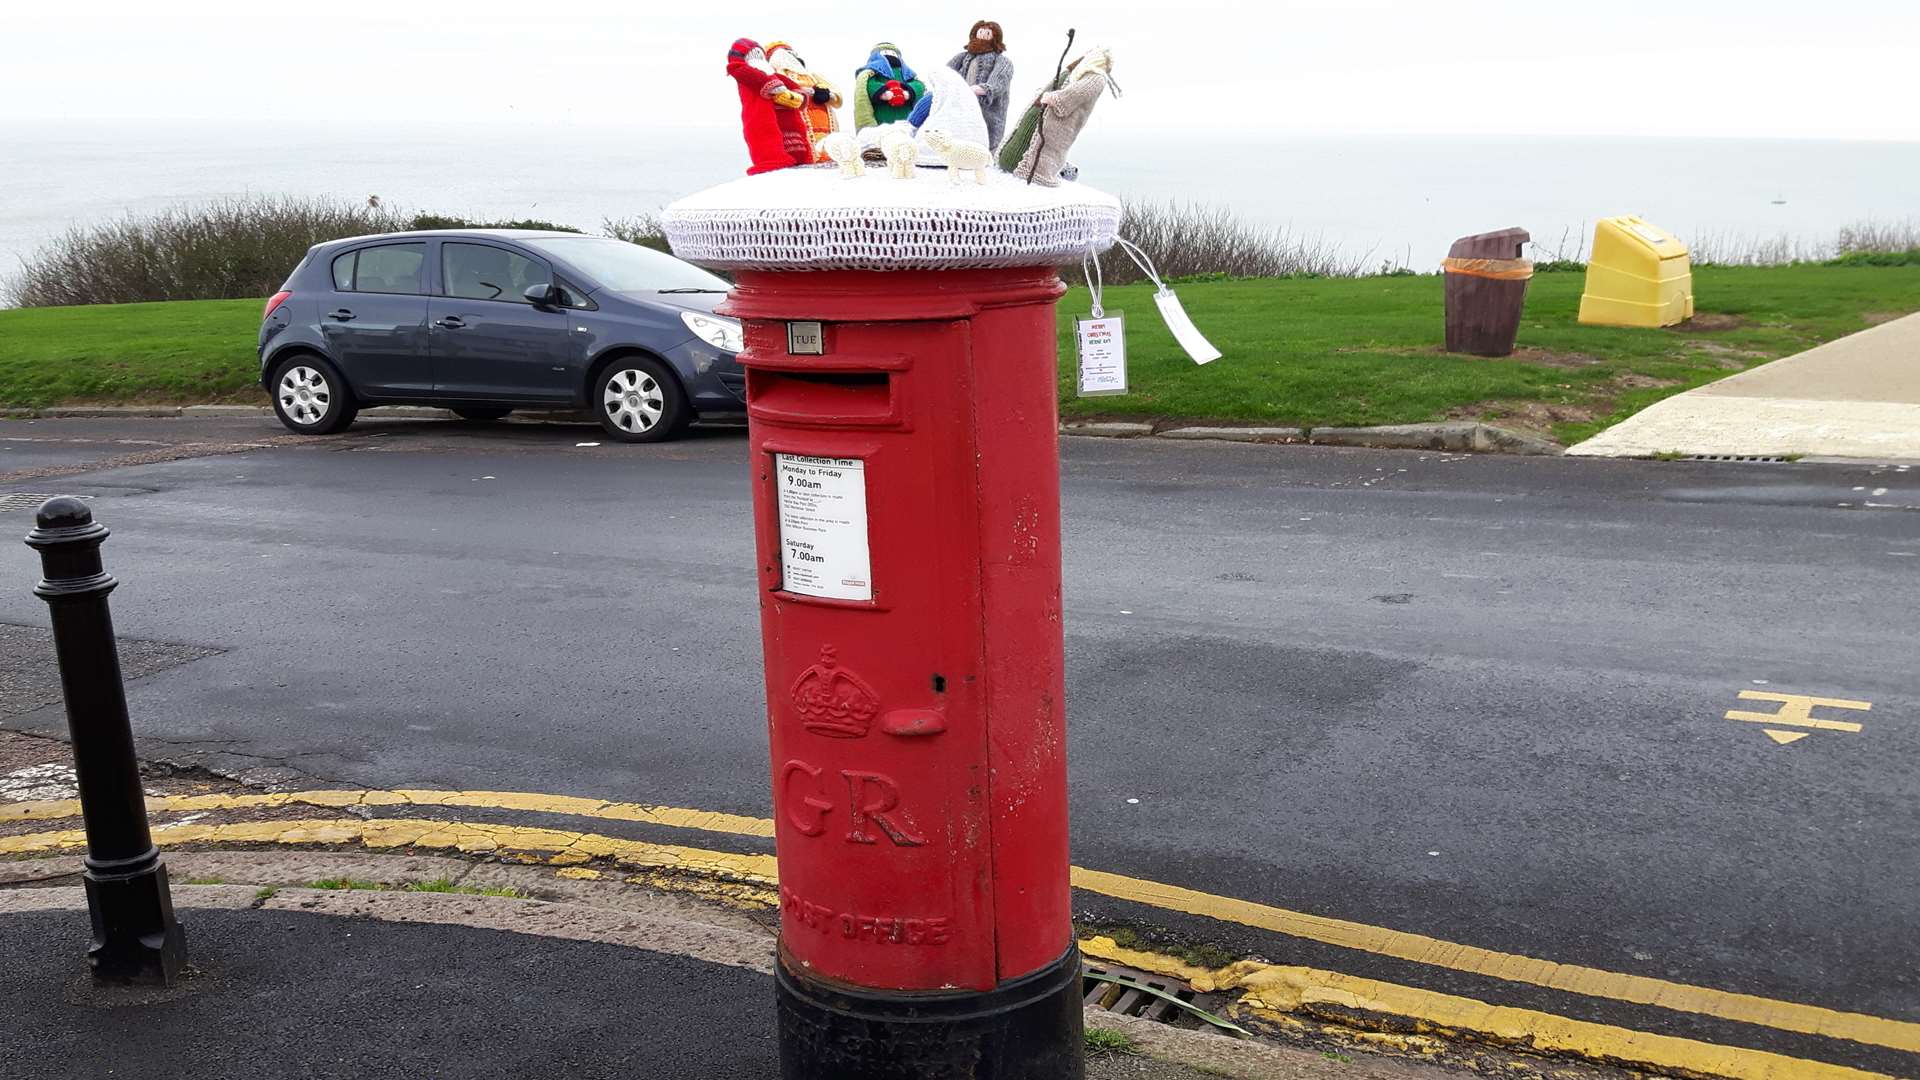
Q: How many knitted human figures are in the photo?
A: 6